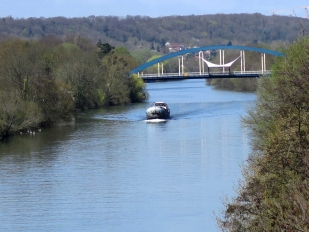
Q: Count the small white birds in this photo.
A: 5